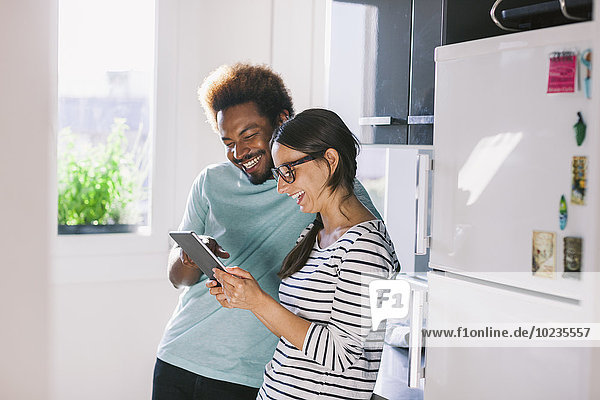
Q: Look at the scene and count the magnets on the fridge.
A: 7